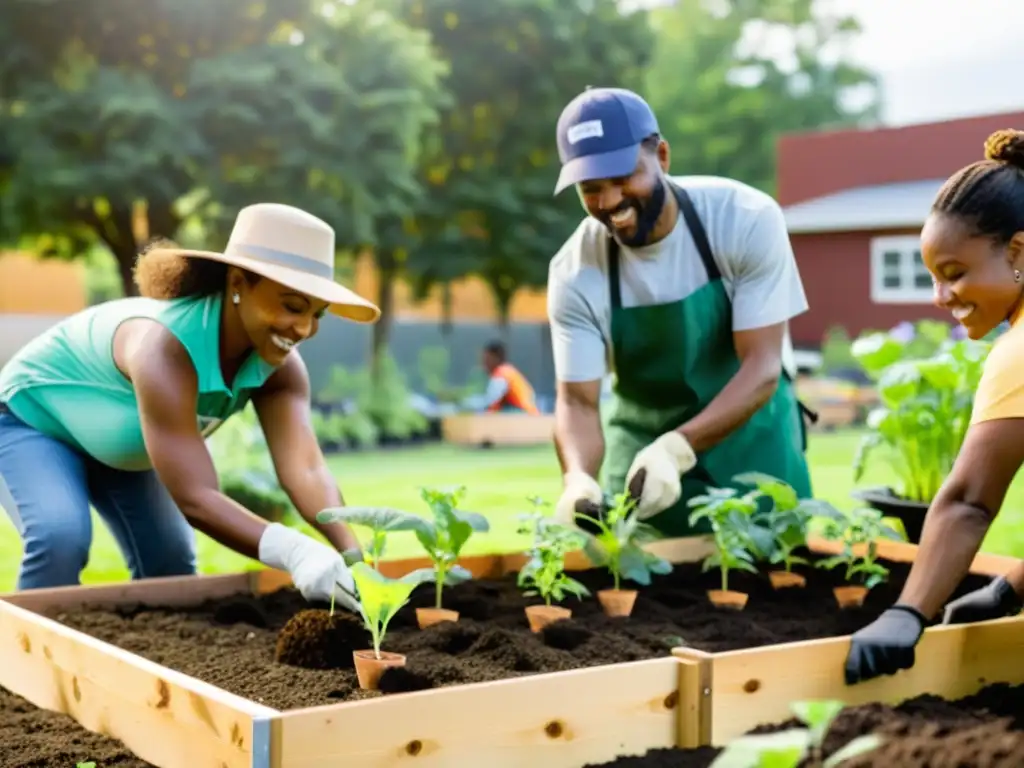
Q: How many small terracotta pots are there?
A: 7